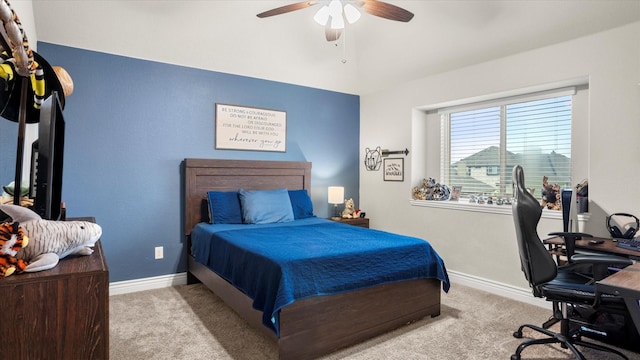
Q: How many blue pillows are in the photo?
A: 3